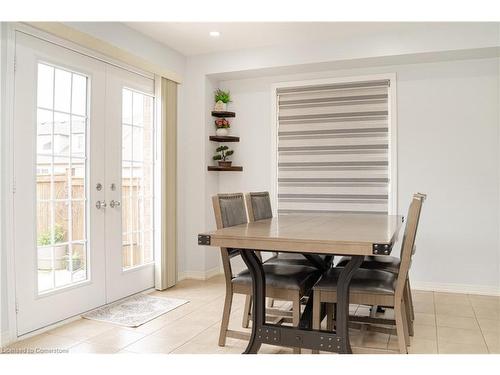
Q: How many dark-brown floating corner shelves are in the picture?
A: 3